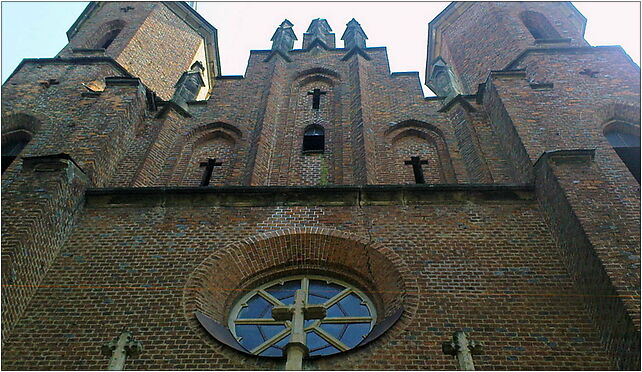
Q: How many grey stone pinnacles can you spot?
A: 5